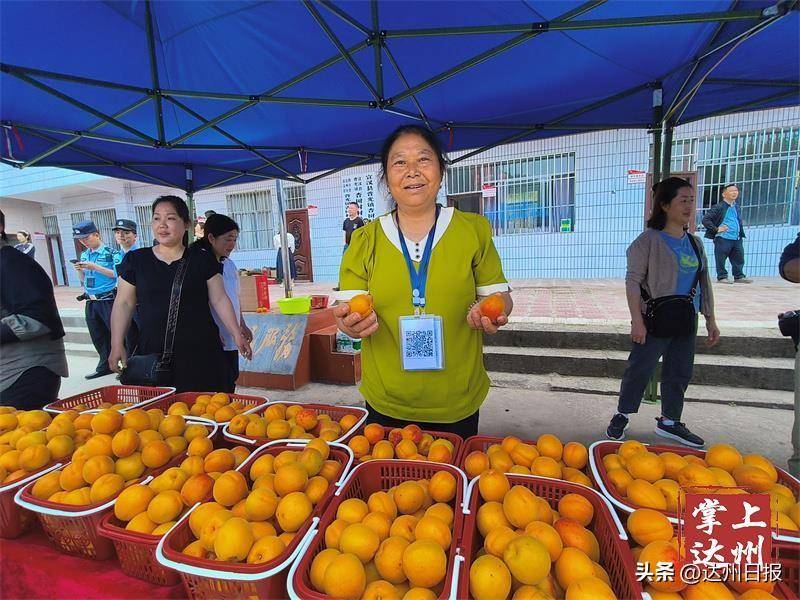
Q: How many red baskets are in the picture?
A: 13